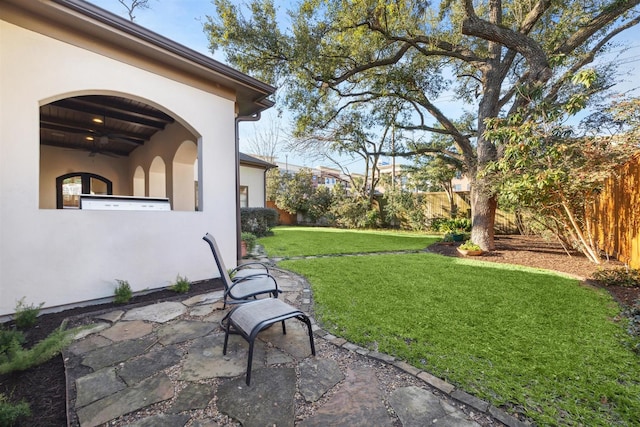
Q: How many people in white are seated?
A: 0